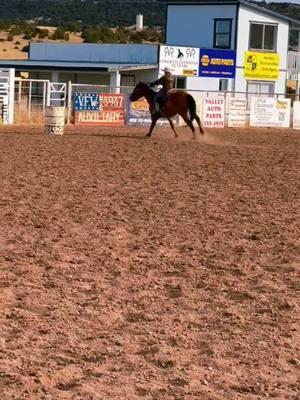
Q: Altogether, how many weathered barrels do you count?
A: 1